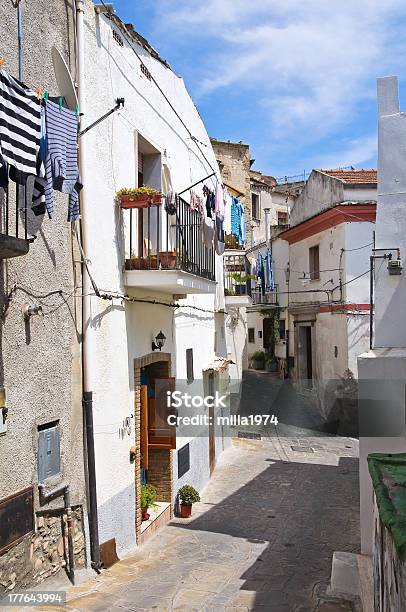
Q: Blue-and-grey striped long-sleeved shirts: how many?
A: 1